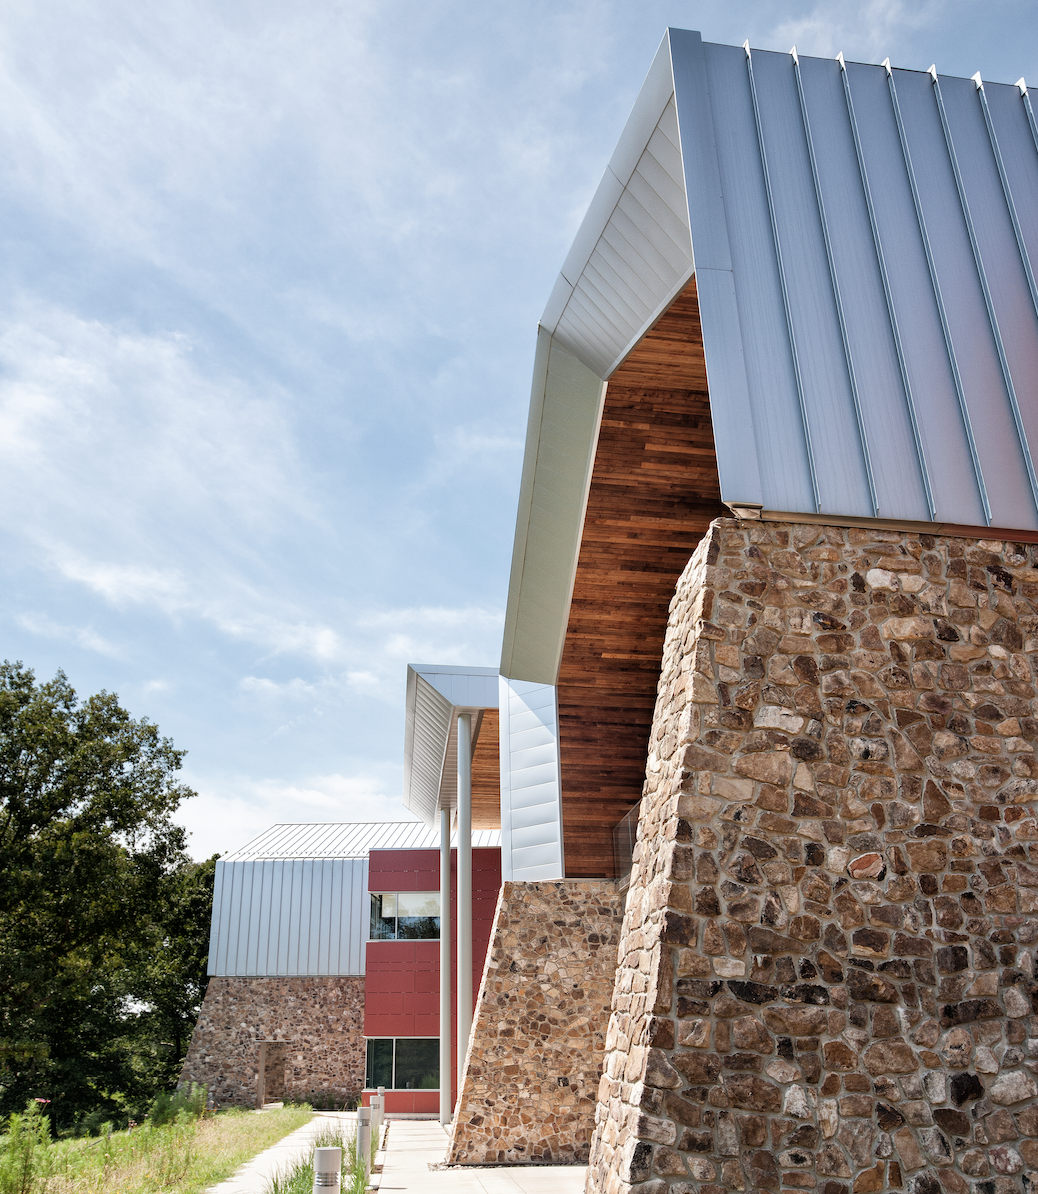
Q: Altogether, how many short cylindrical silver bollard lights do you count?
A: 4